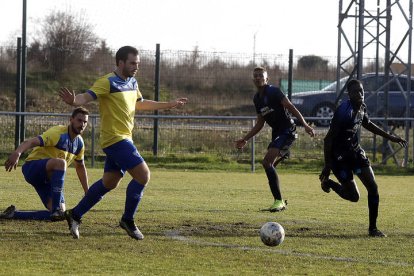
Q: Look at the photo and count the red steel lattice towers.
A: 0